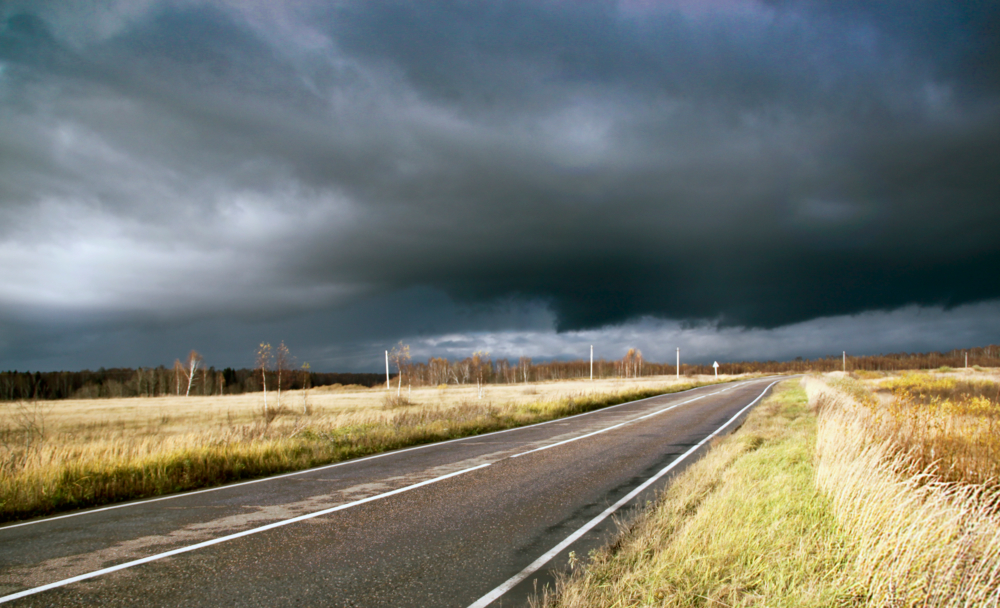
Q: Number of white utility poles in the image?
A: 5